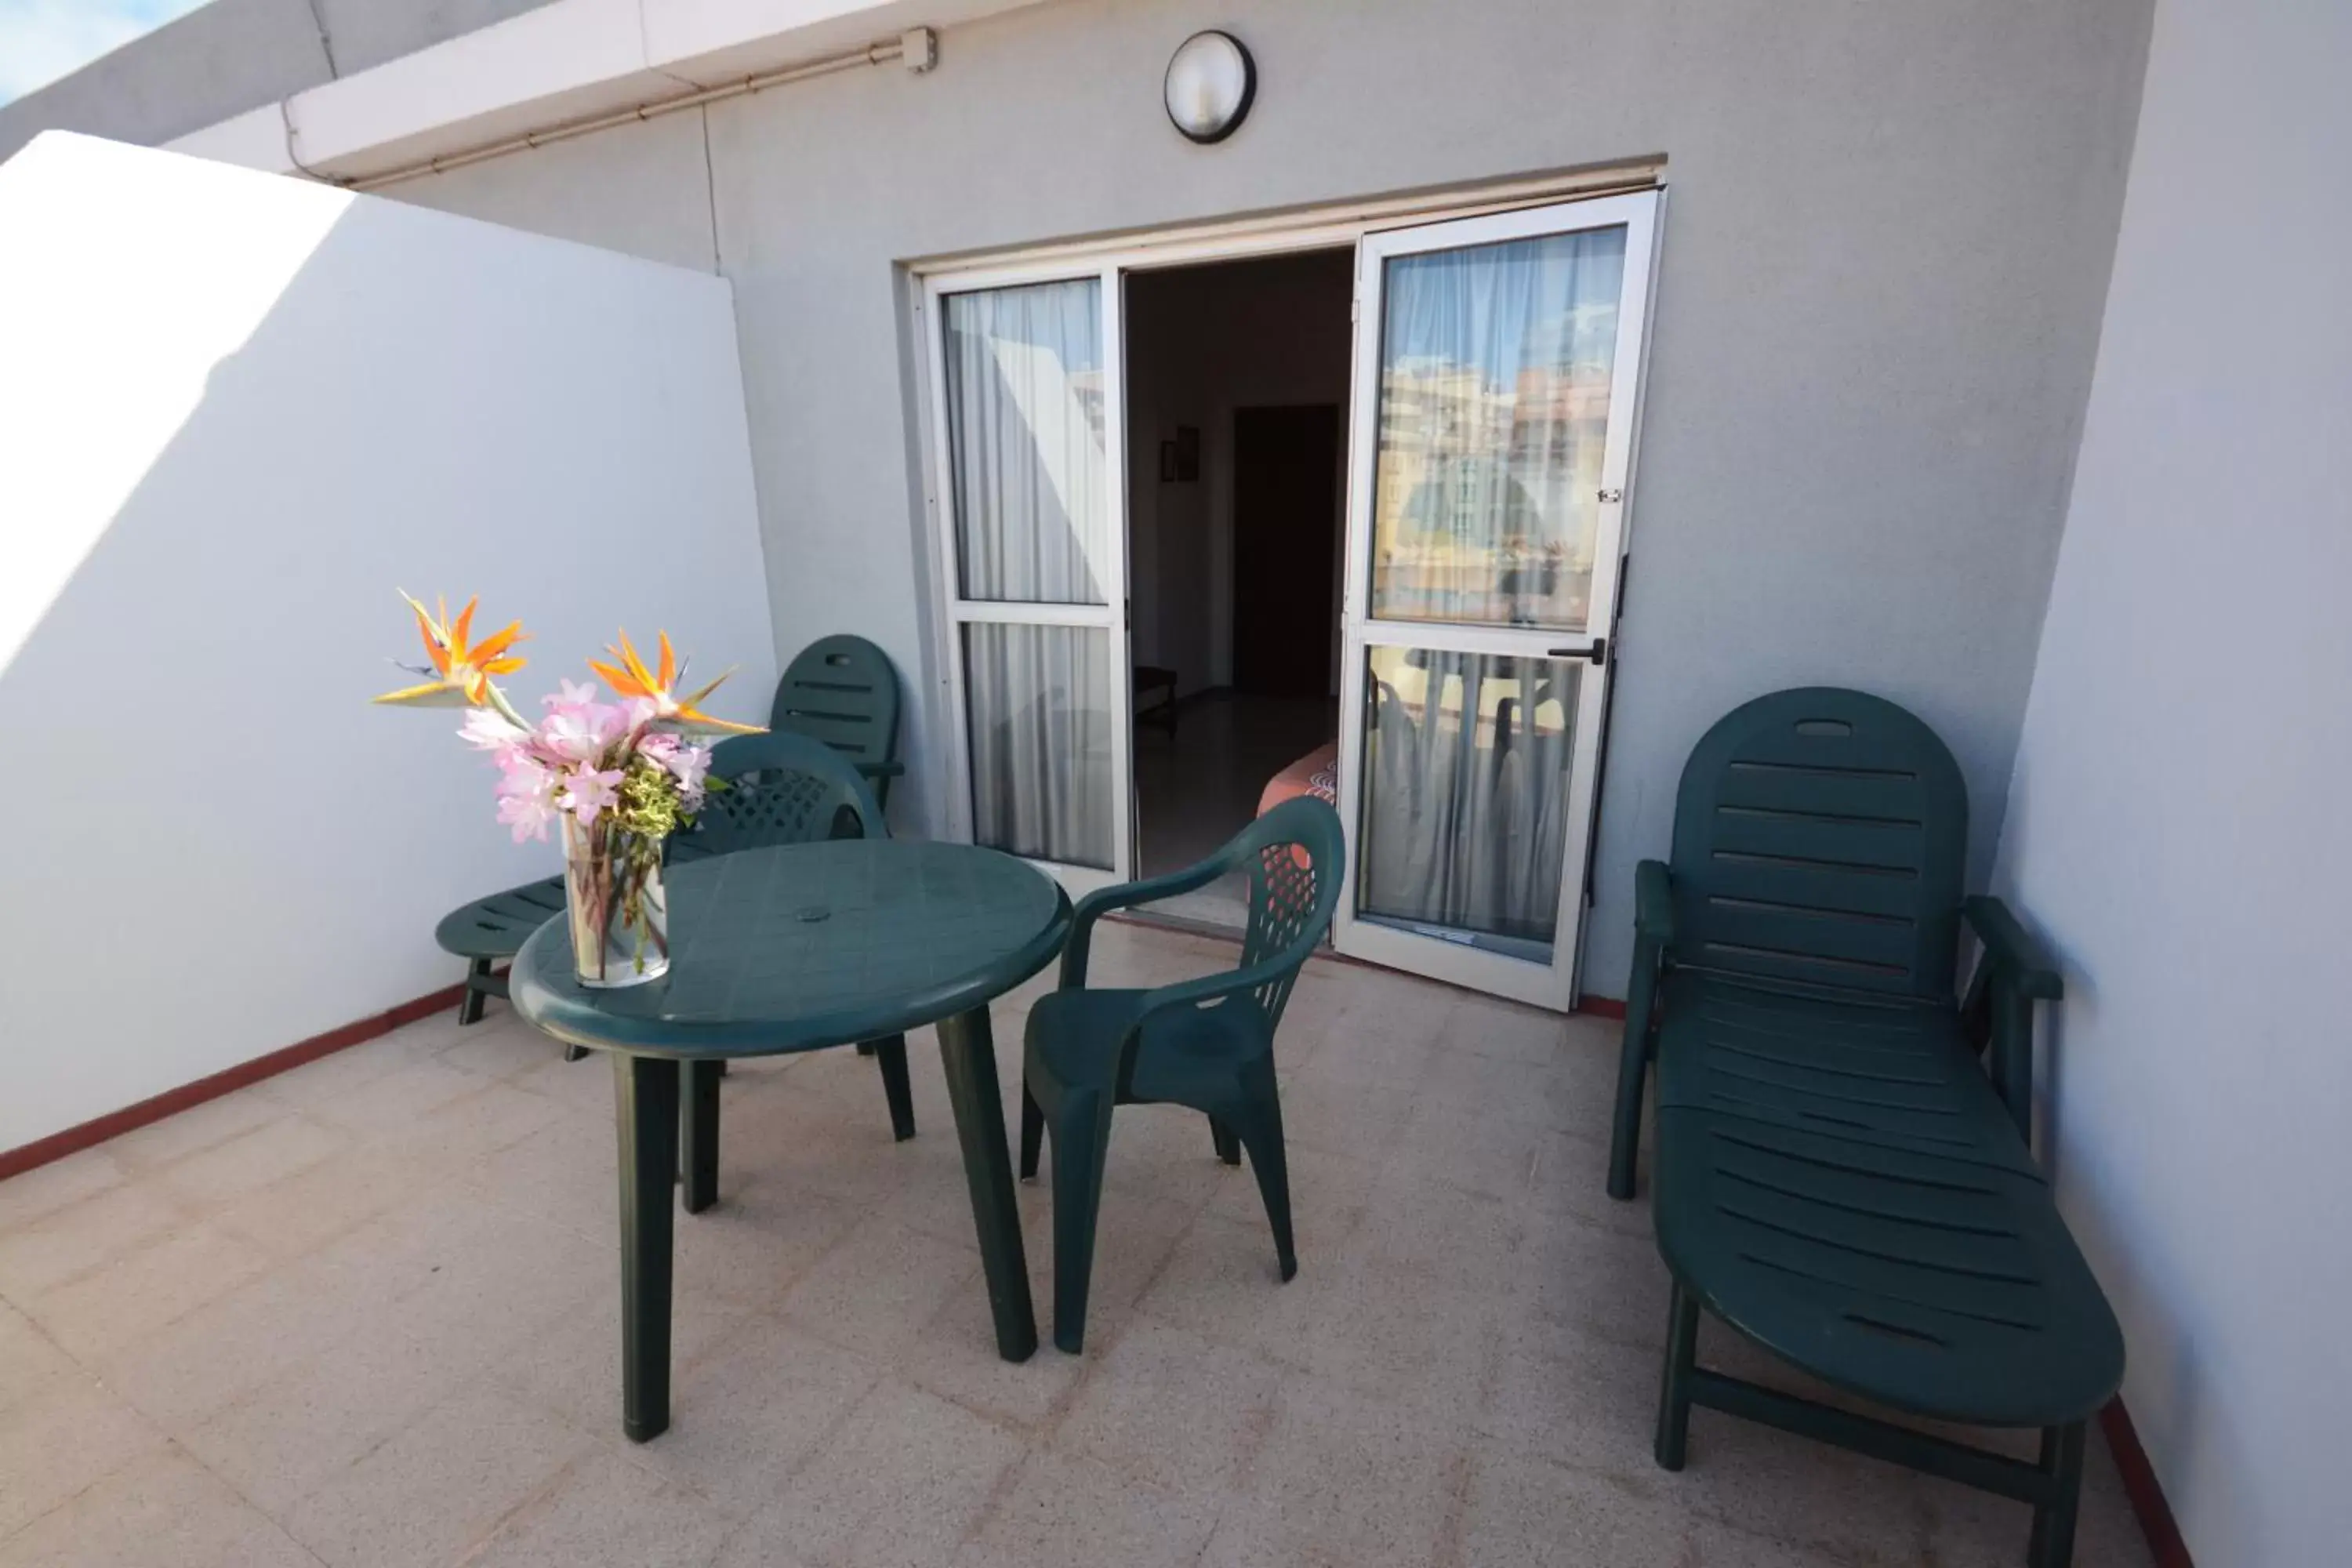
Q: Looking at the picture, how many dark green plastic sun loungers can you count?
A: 2